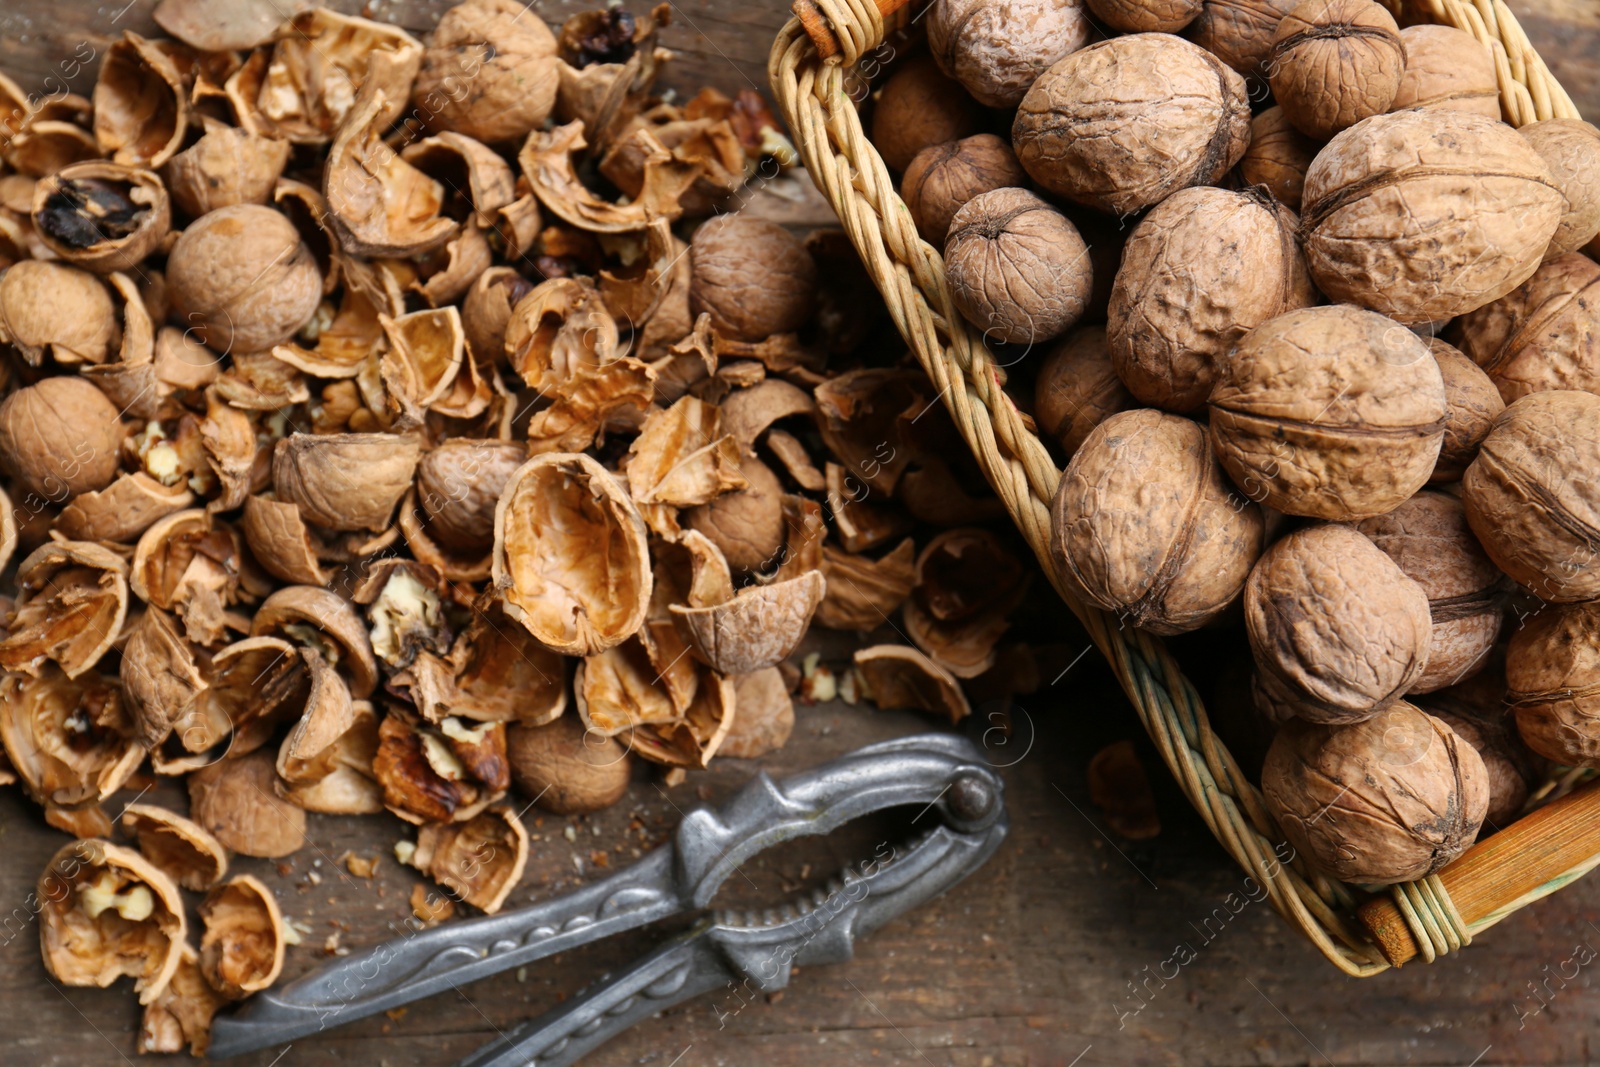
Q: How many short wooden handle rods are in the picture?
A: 2